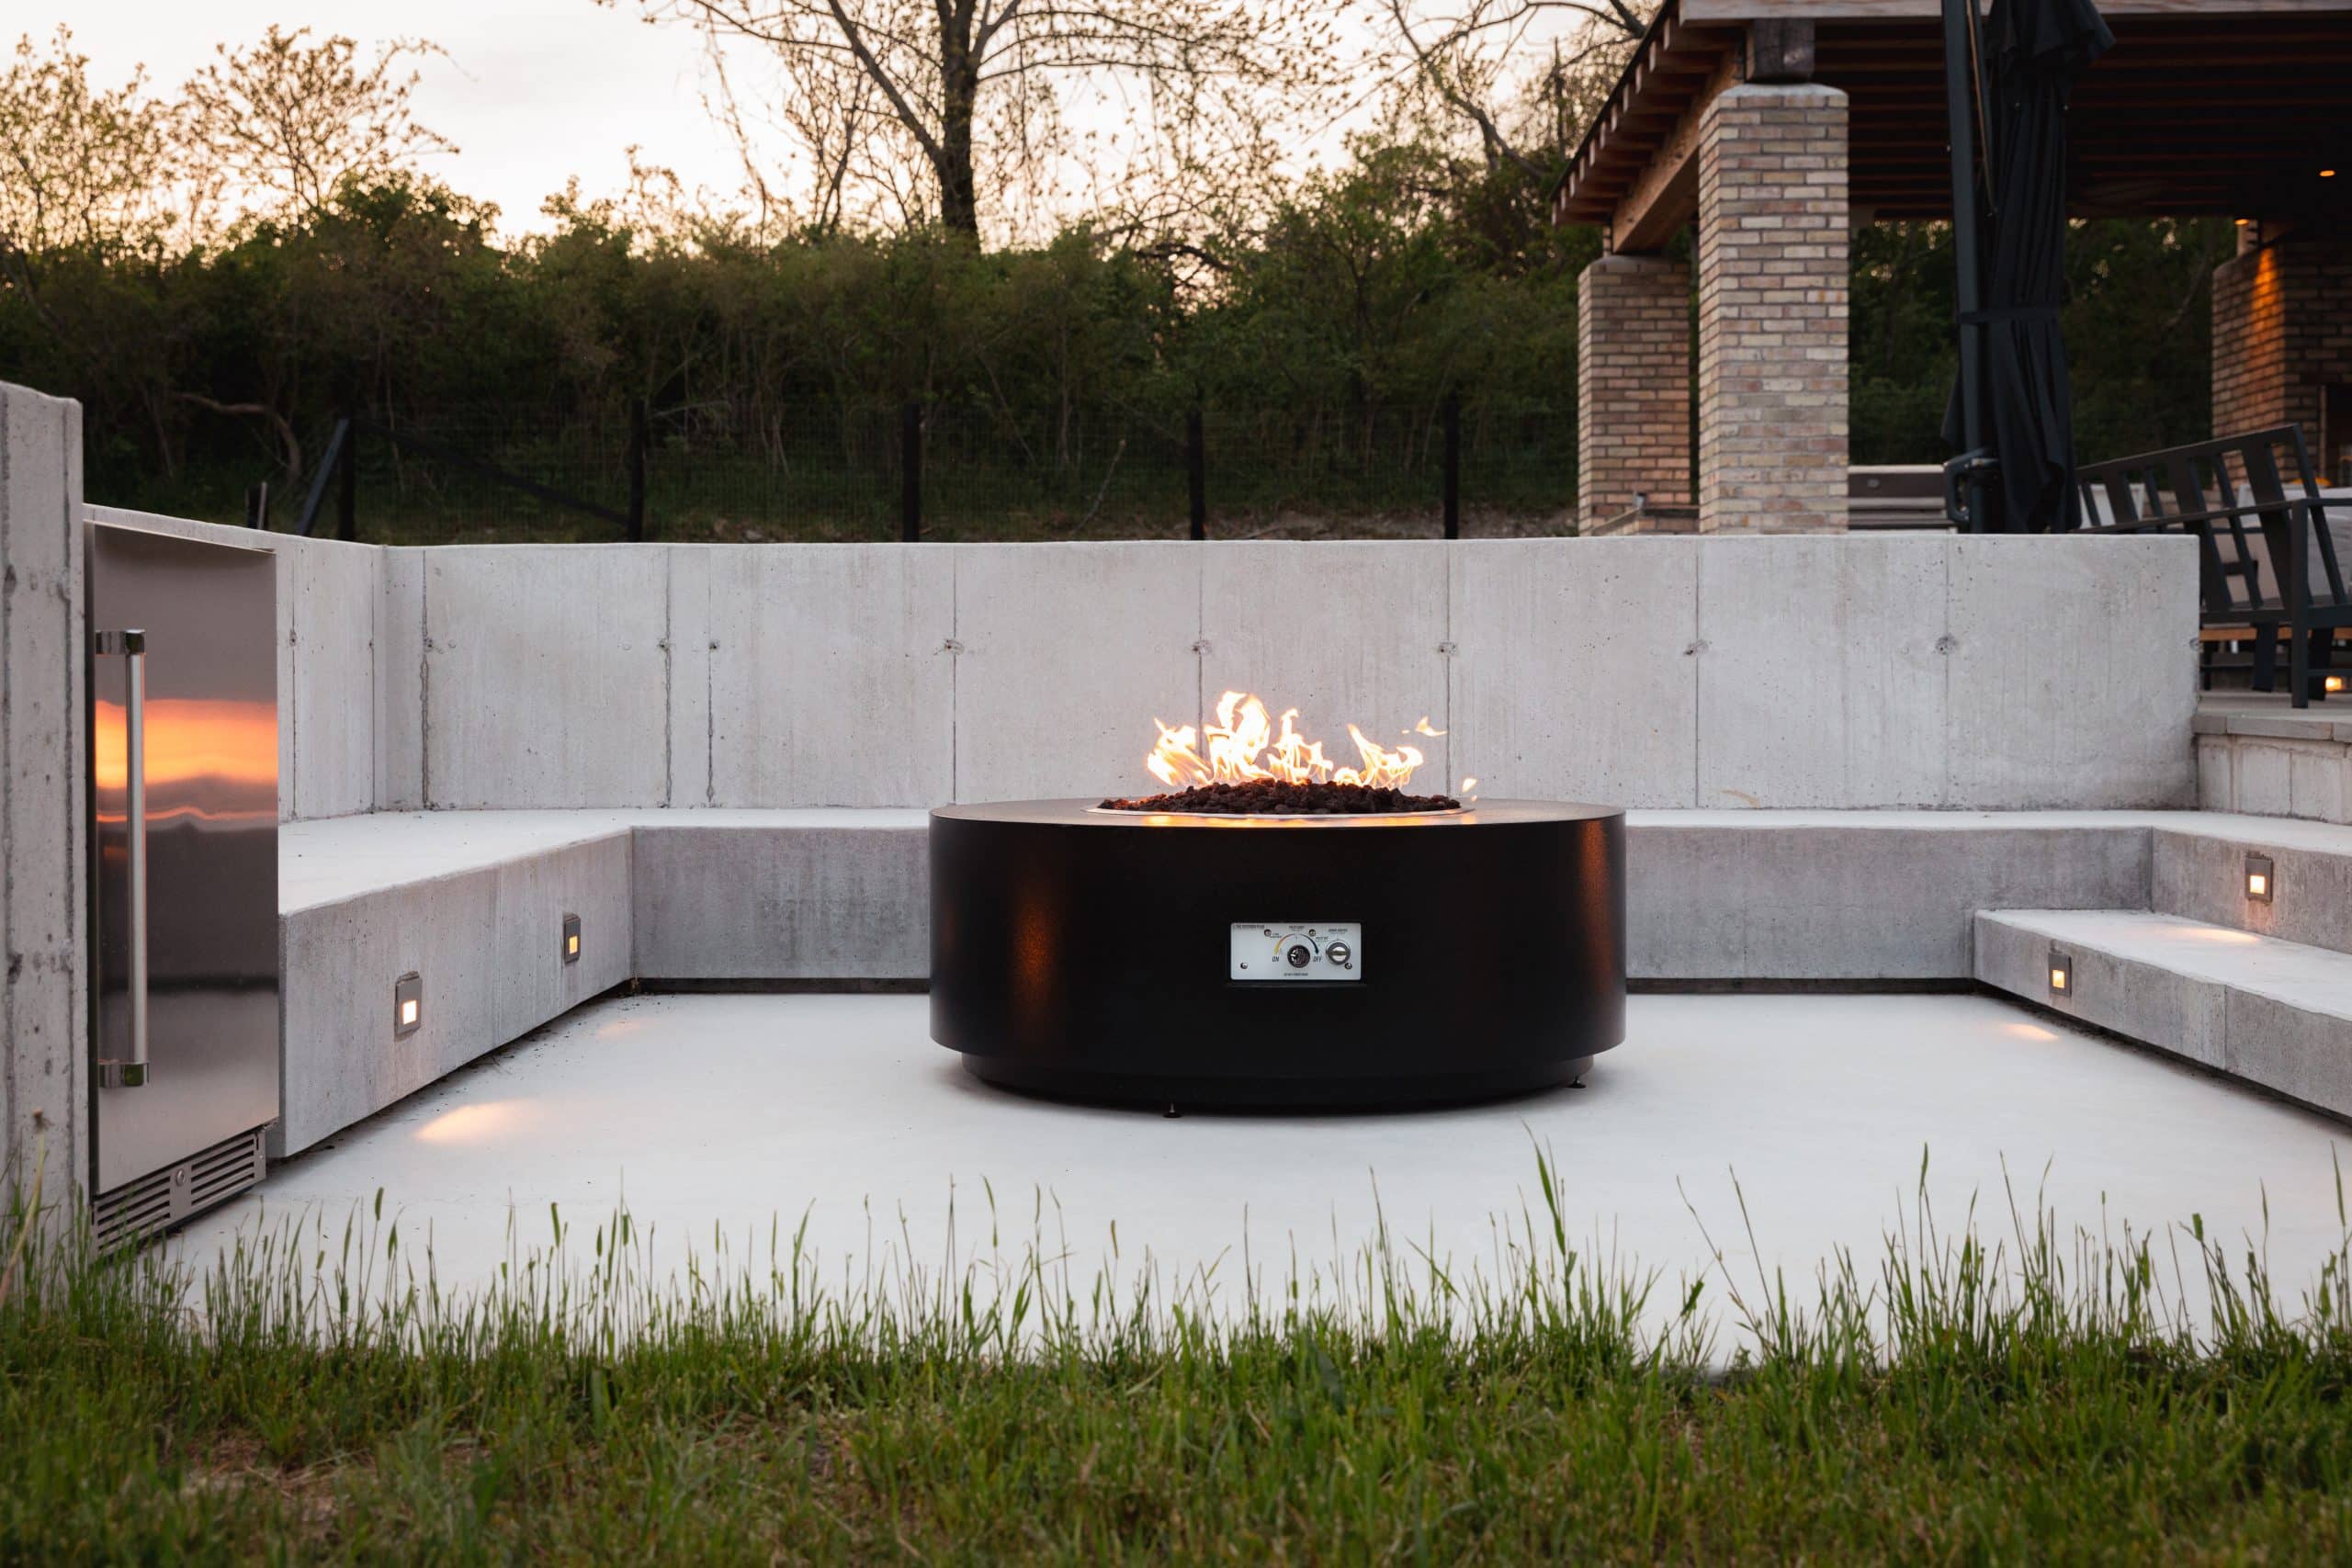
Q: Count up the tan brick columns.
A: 3